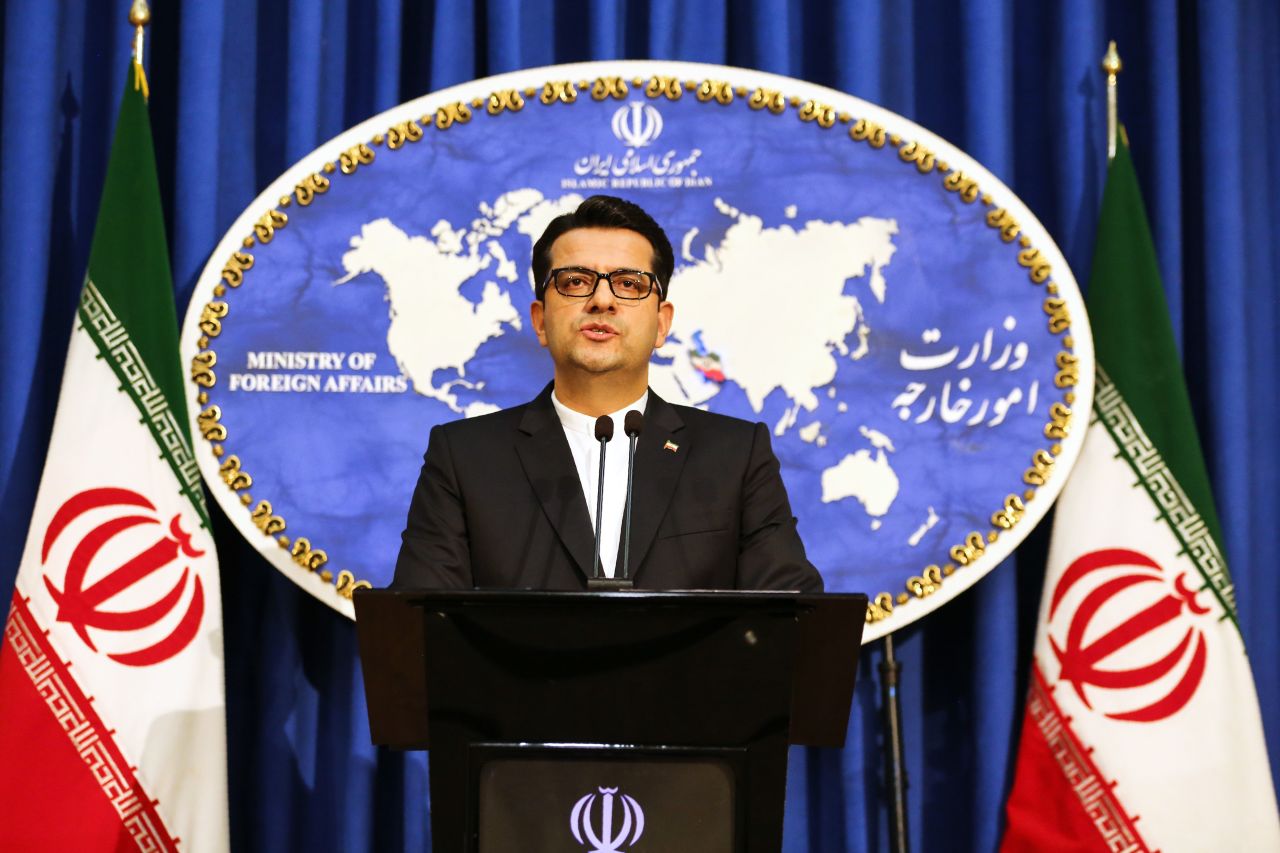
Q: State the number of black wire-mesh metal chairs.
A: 0